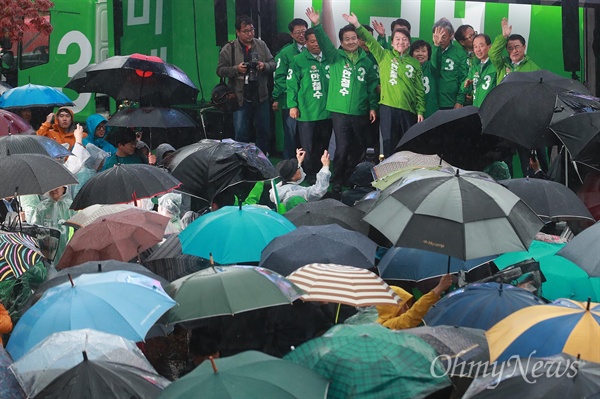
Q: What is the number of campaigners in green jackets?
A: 11